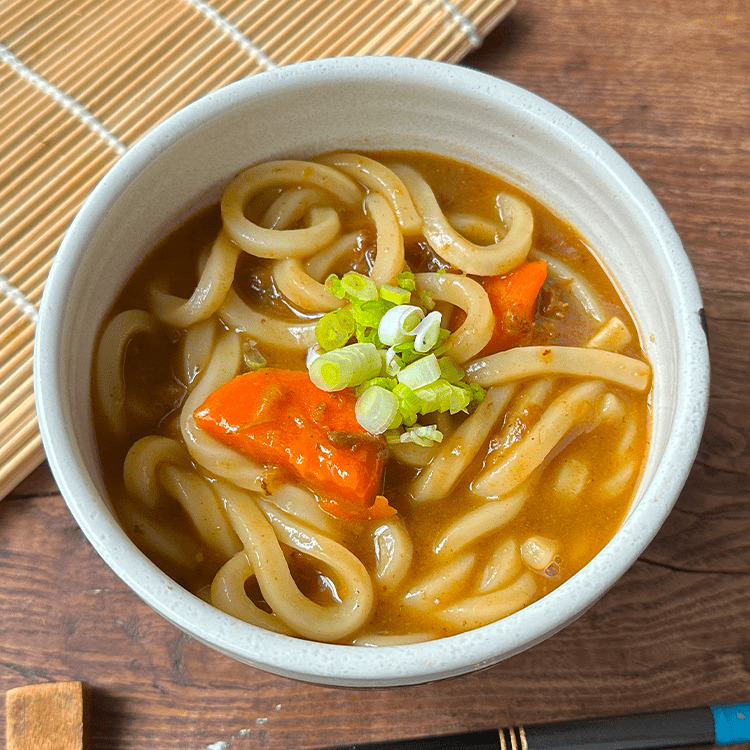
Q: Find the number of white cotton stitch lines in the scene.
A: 4